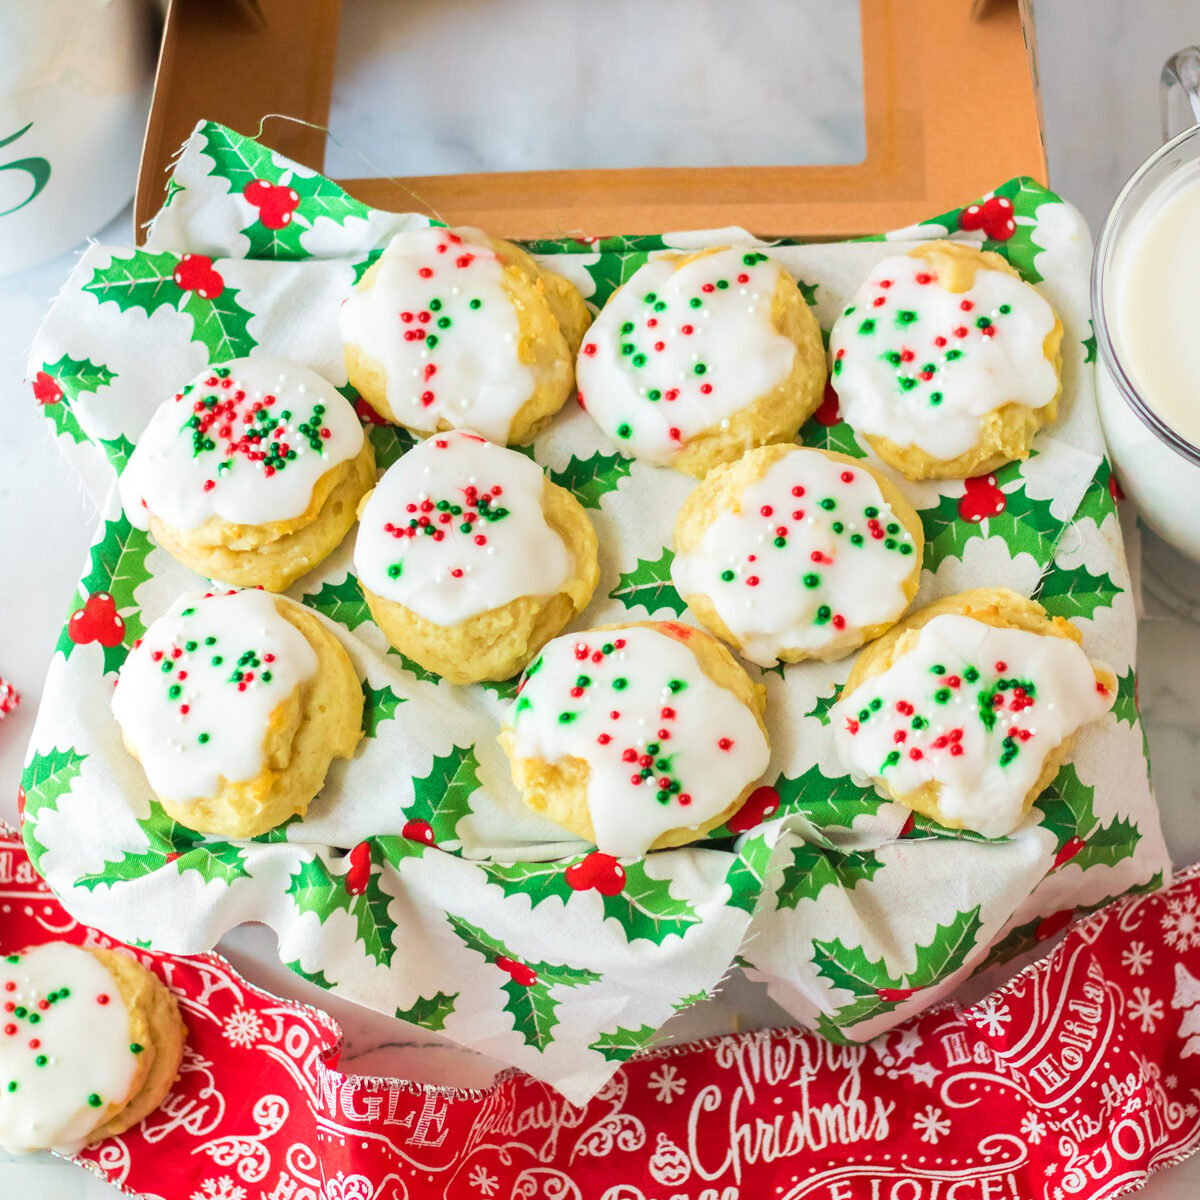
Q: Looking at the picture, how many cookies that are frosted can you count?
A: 10